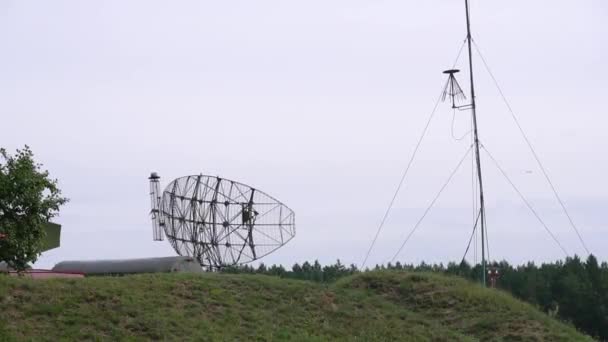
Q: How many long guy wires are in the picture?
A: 4